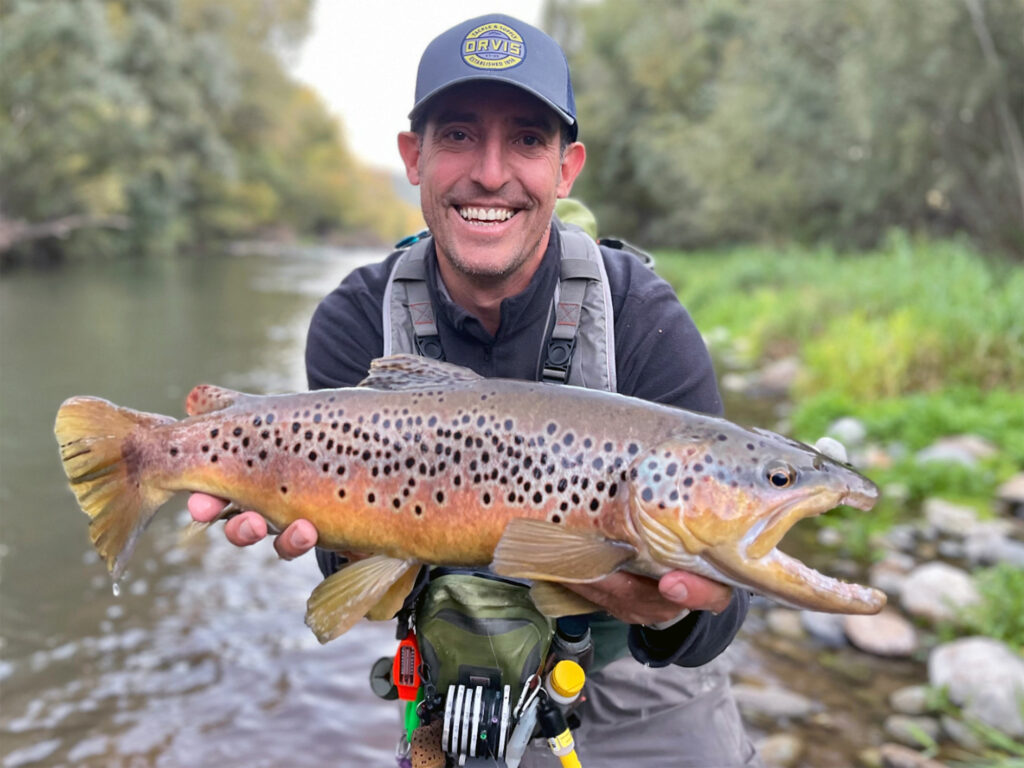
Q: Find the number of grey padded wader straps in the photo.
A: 2